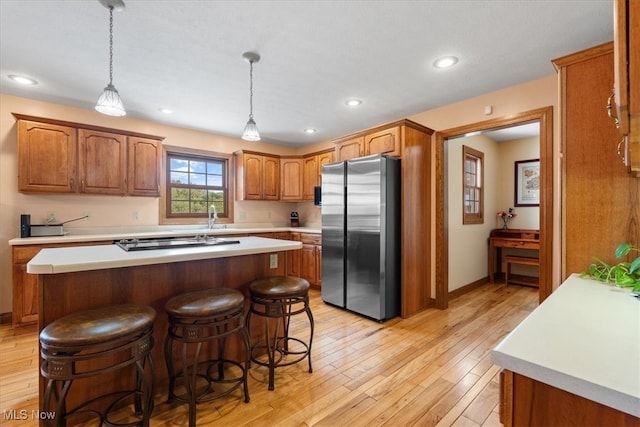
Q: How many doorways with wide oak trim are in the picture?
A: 1